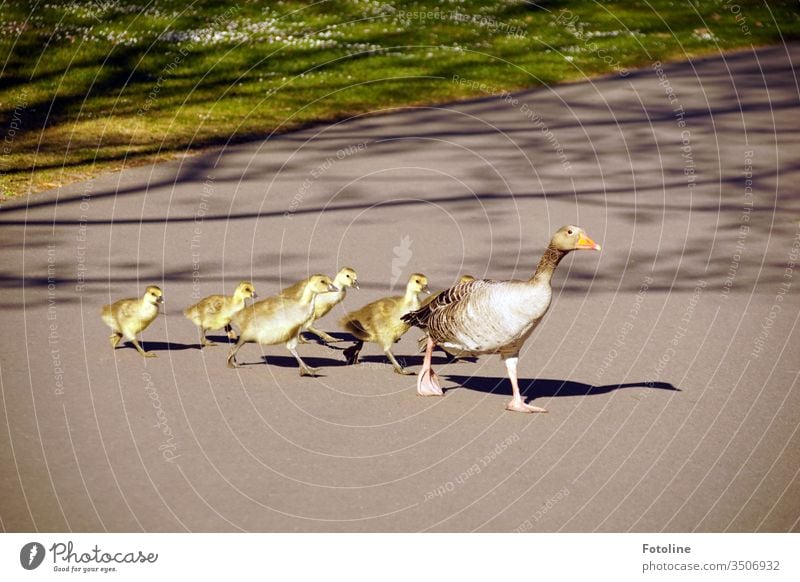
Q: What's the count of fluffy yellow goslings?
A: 6